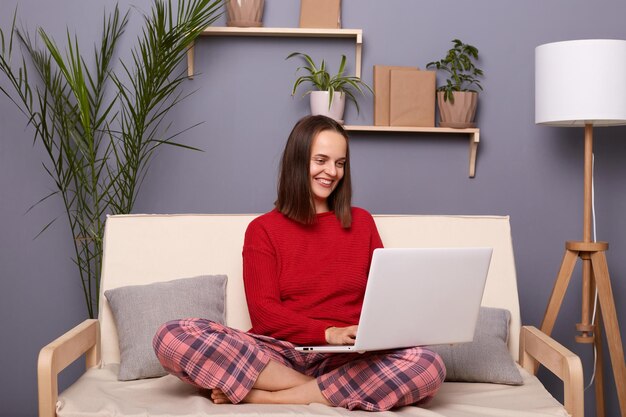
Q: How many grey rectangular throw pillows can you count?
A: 2